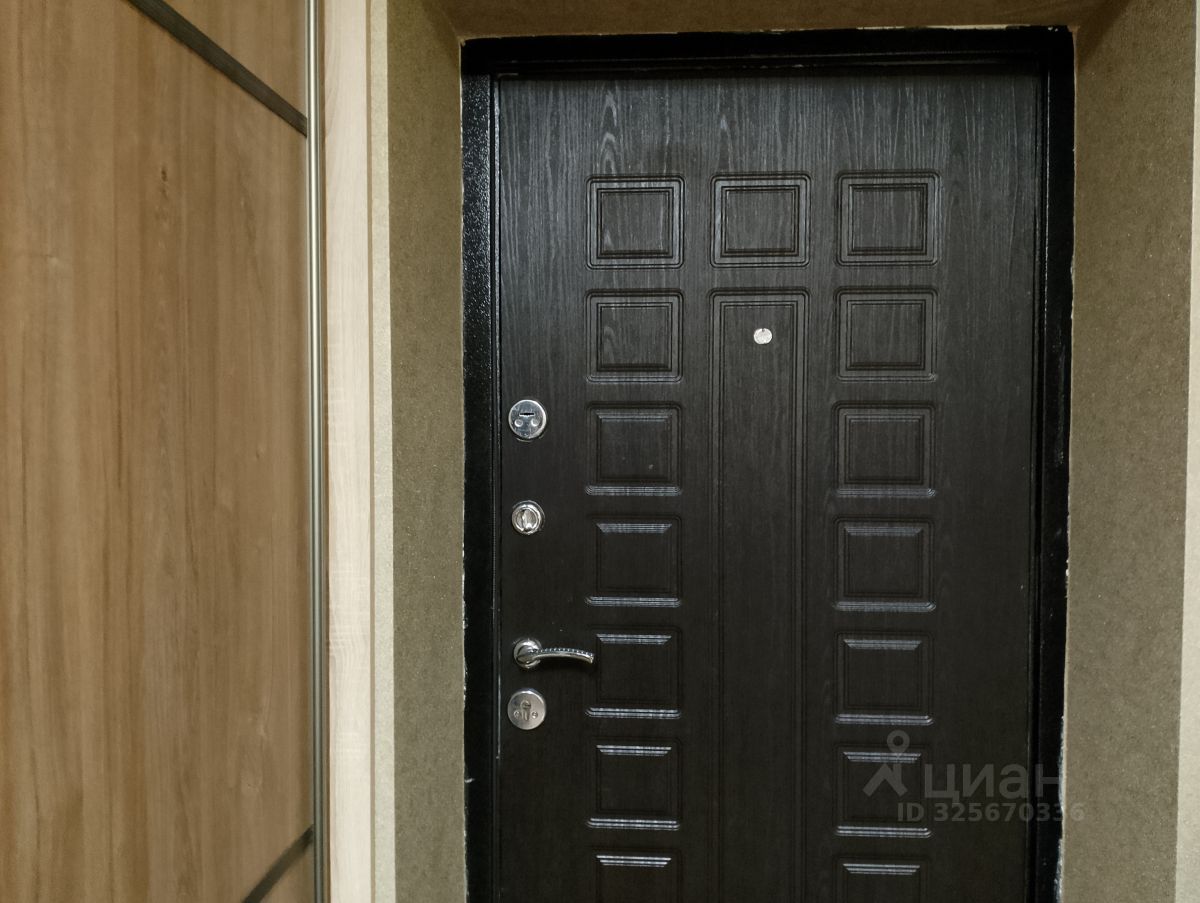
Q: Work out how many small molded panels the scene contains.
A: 15